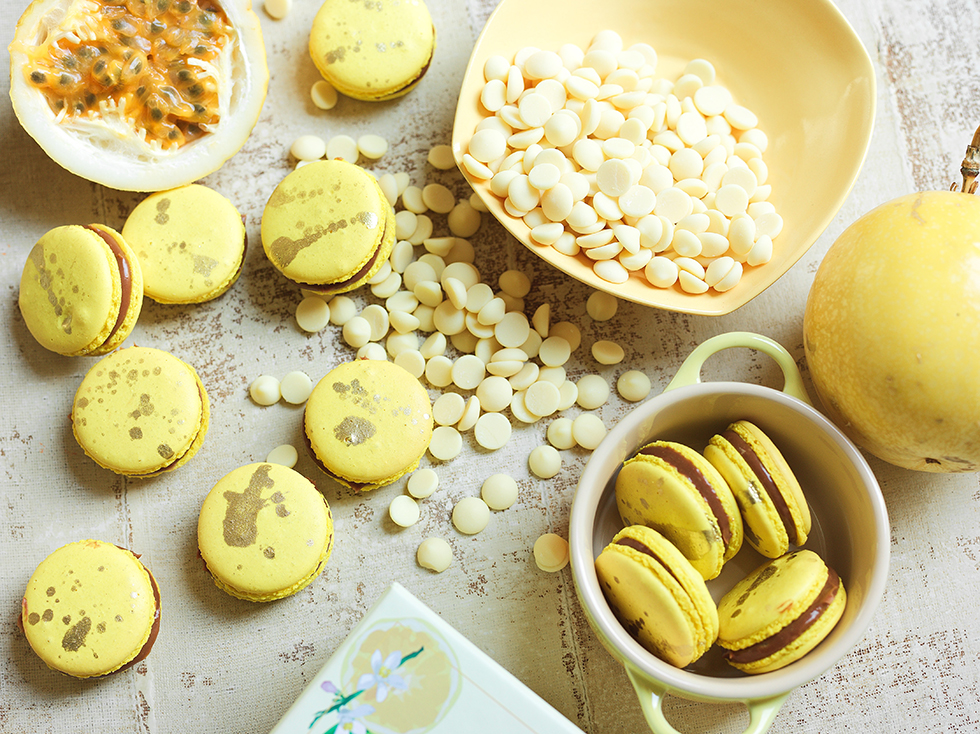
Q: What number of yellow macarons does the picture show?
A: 12